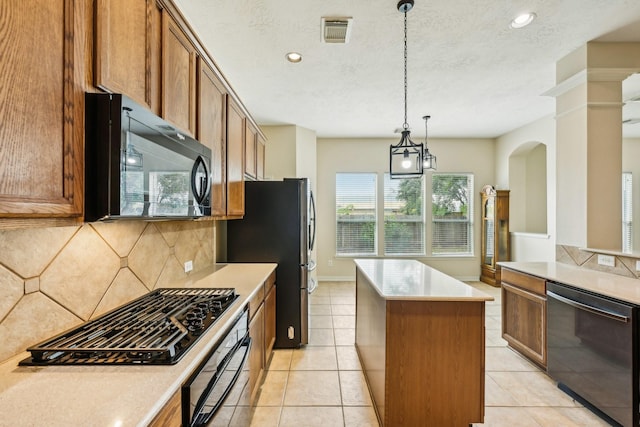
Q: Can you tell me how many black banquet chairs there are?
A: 0